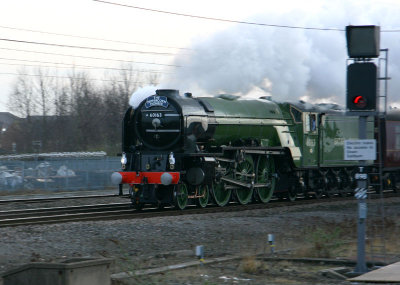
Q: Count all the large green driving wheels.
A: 3